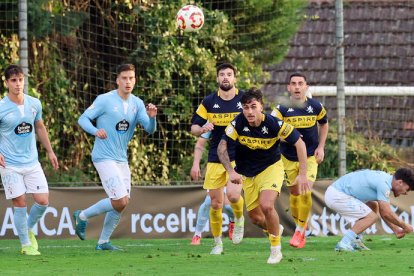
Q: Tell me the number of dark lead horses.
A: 0